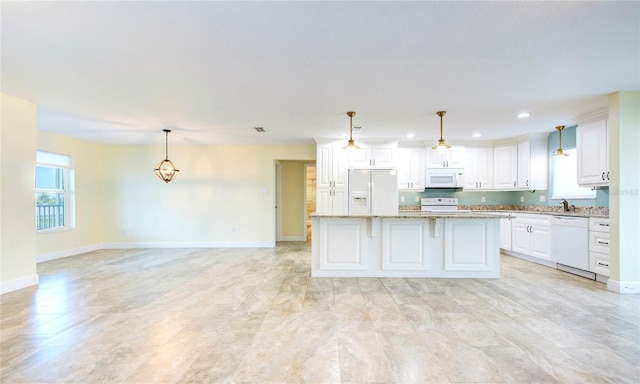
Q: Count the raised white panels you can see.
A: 3